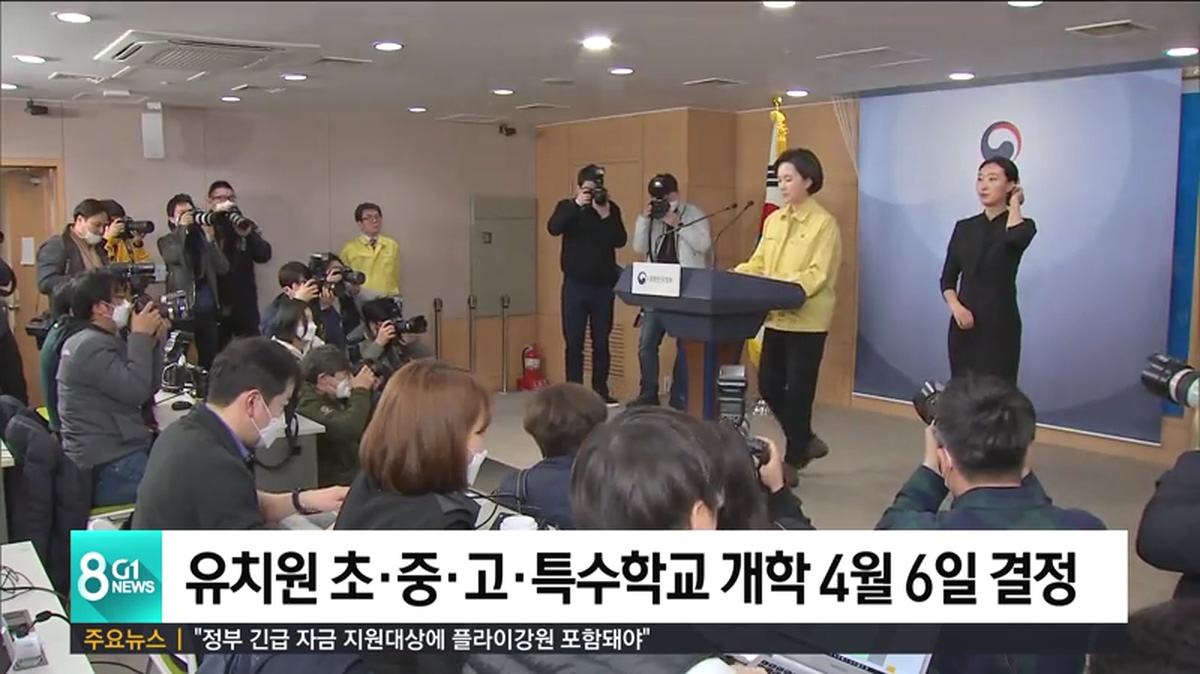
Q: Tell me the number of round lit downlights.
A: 15